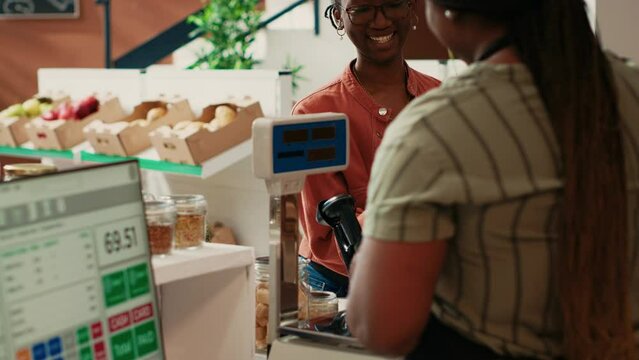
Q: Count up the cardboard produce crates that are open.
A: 4